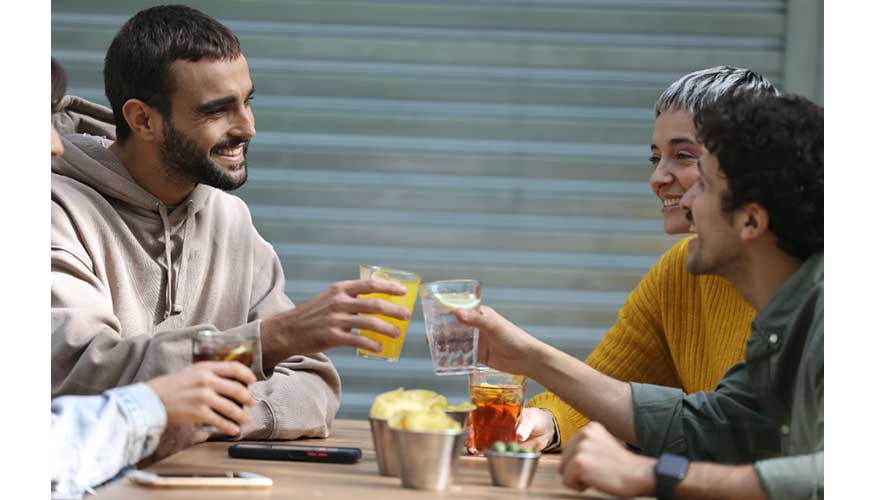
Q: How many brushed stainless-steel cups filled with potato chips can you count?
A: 3